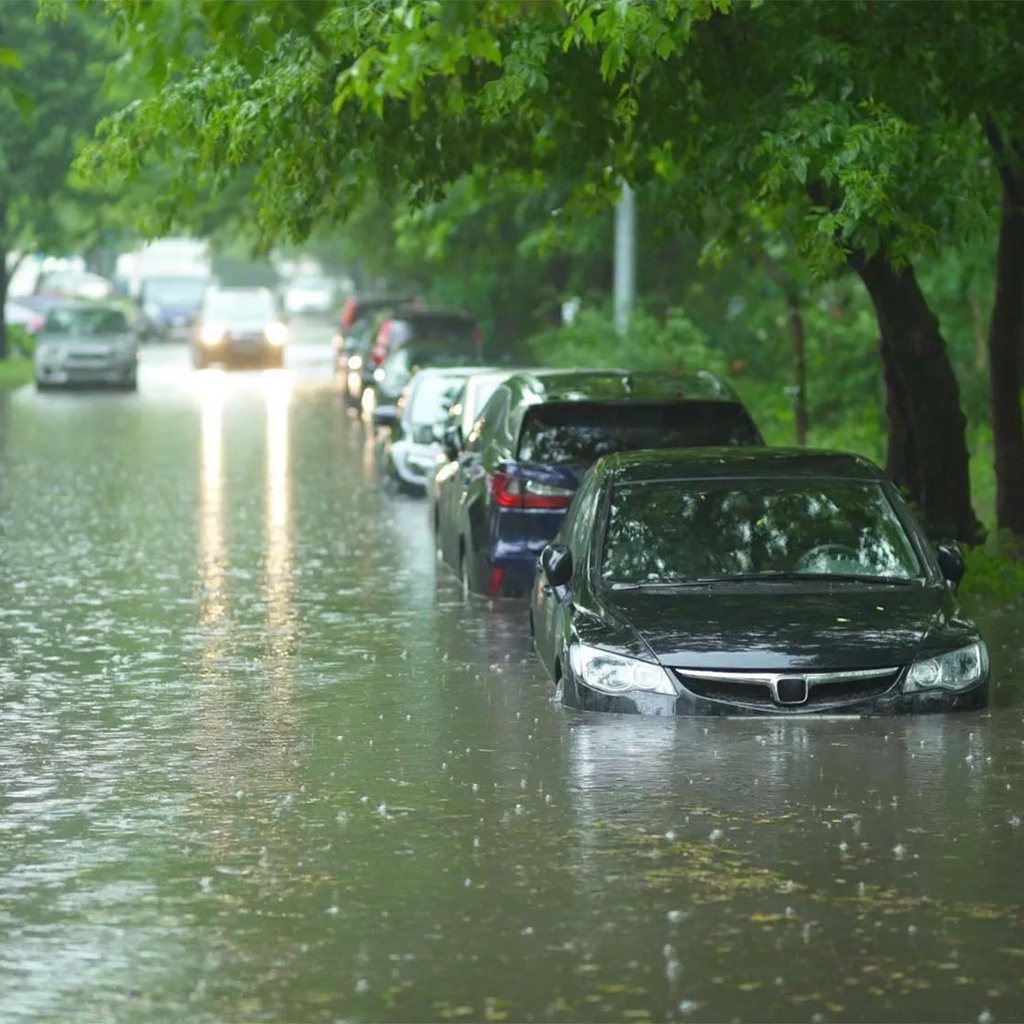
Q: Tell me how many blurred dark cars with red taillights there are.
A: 2